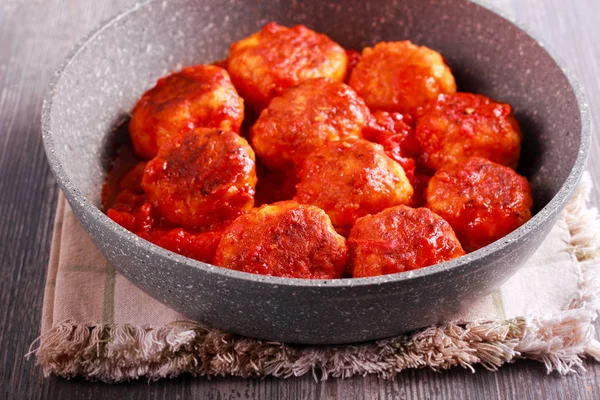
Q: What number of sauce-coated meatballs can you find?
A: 10